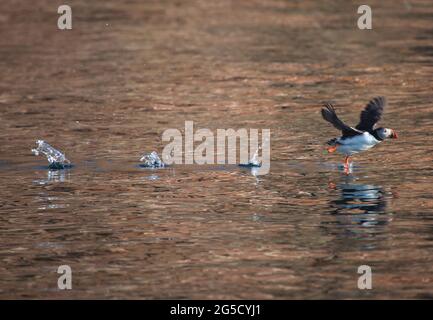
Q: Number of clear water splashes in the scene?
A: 3